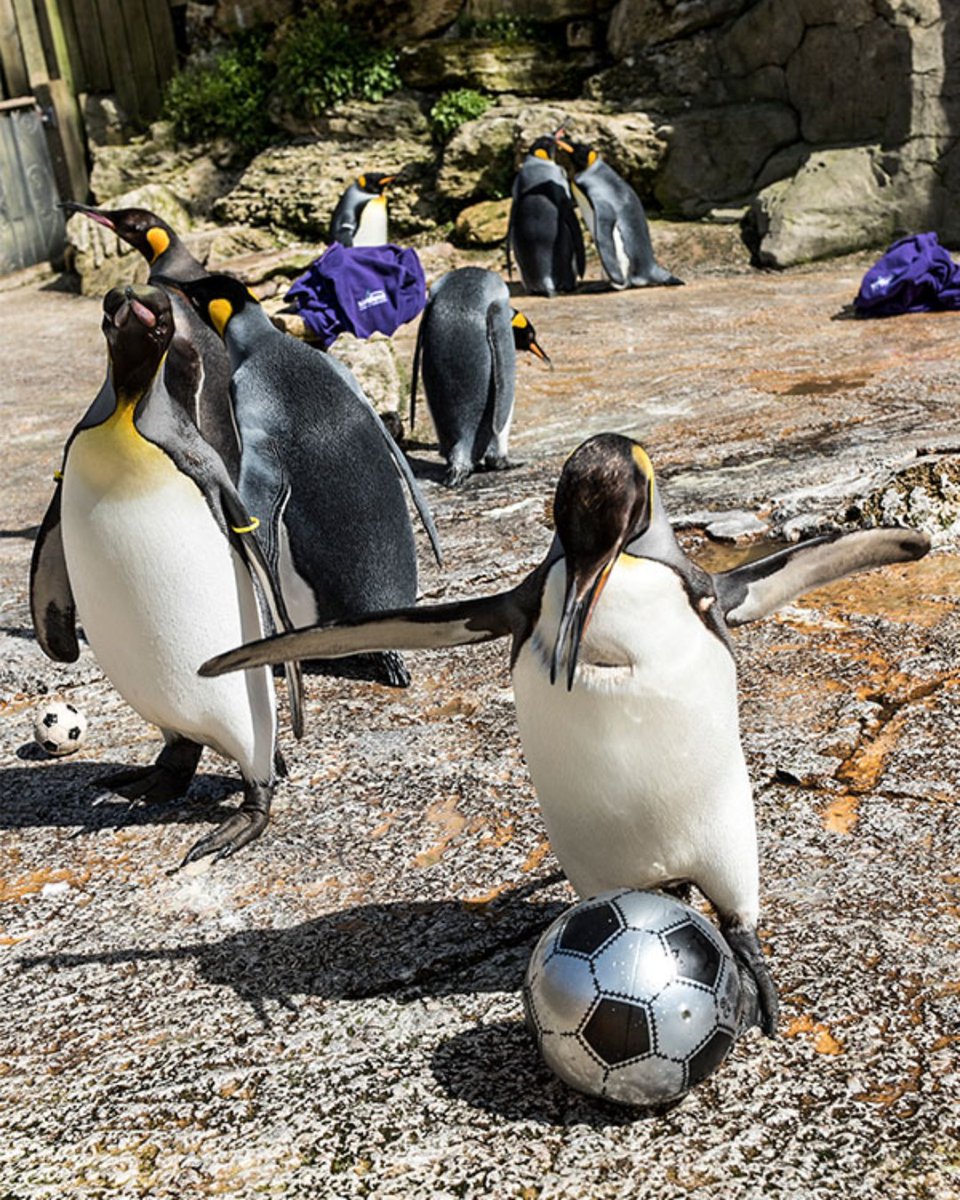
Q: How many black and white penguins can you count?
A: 8